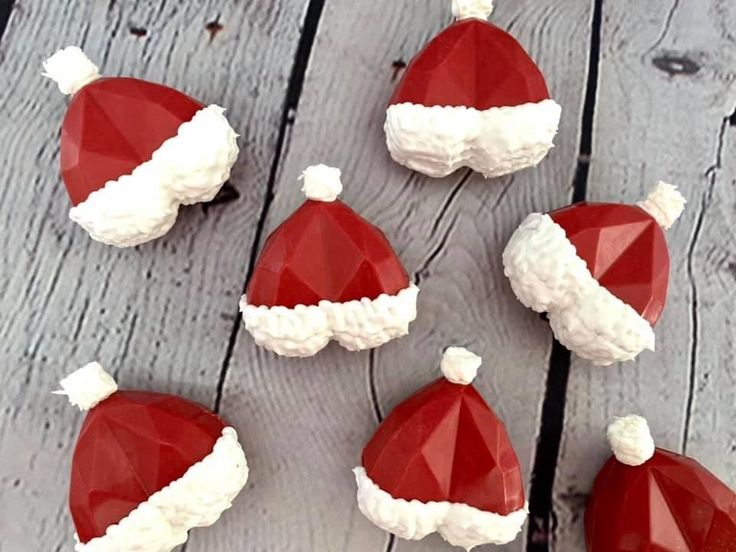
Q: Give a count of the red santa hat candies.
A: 7